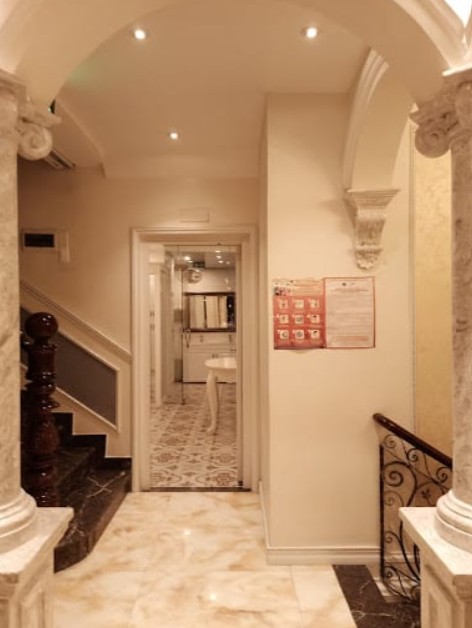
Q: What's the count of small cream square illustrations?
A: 9